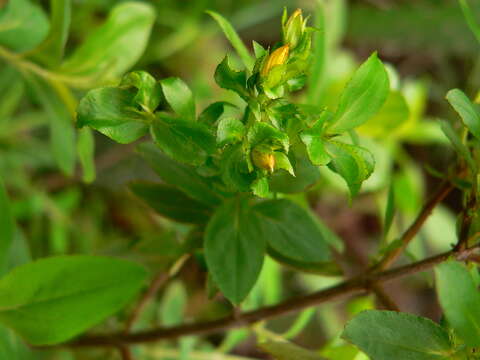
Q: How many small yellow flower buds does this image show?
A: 3